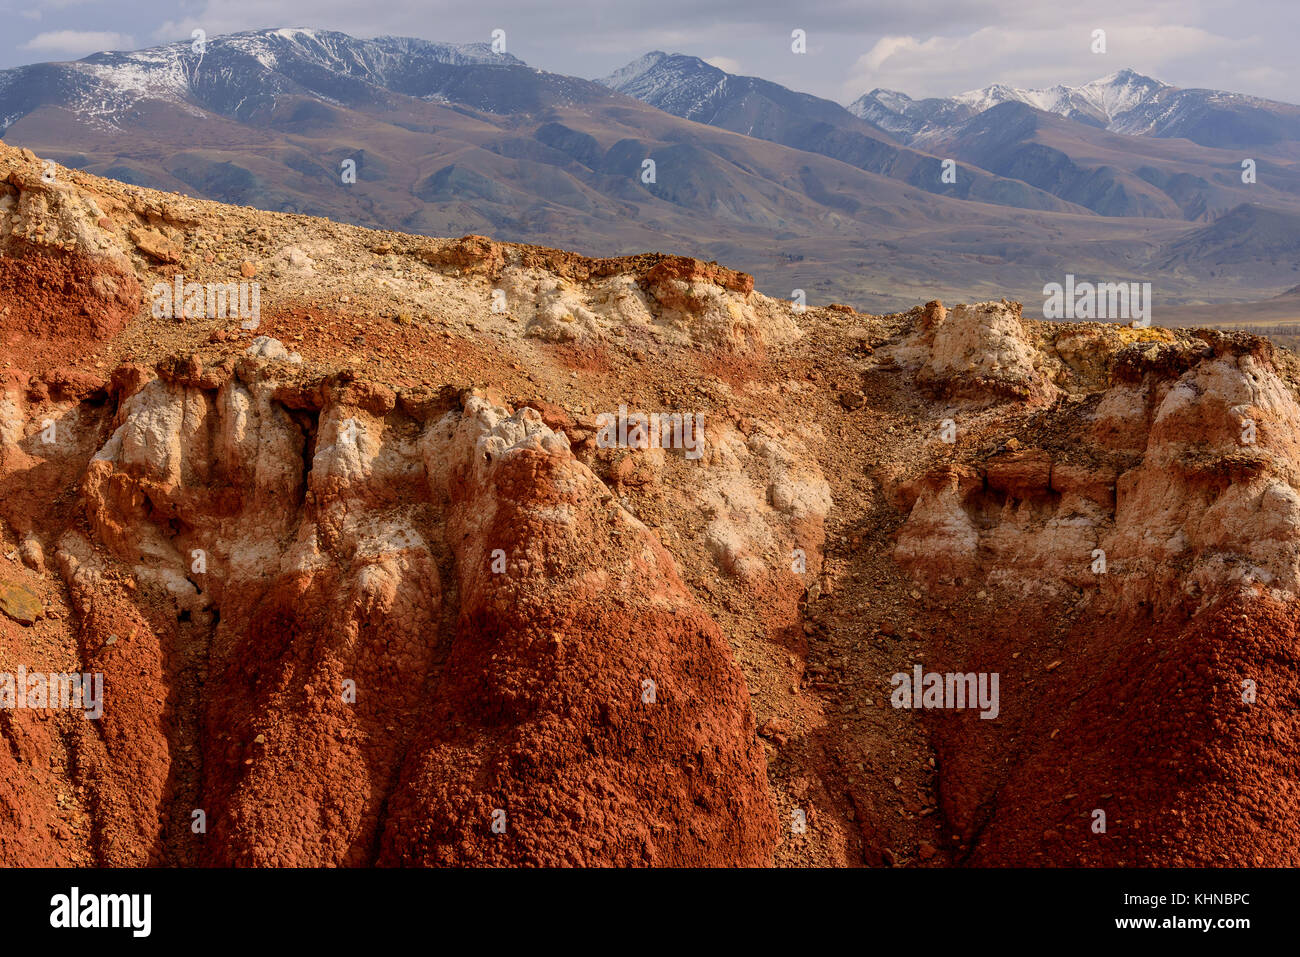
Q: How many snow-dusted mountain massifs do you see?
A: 3